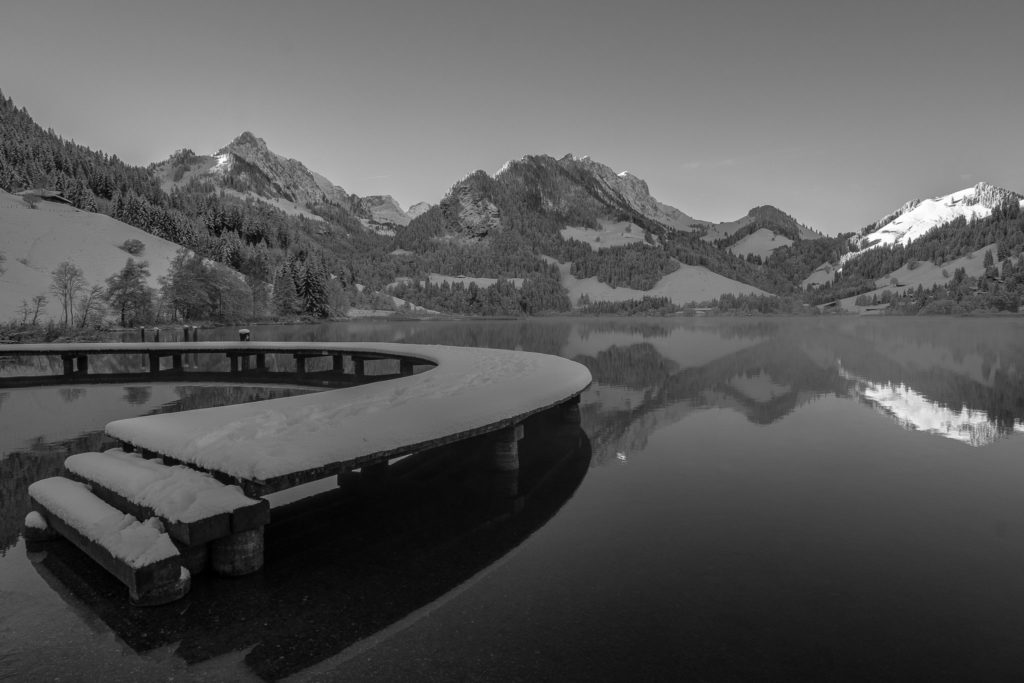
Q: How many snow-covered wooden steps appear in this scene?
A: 2